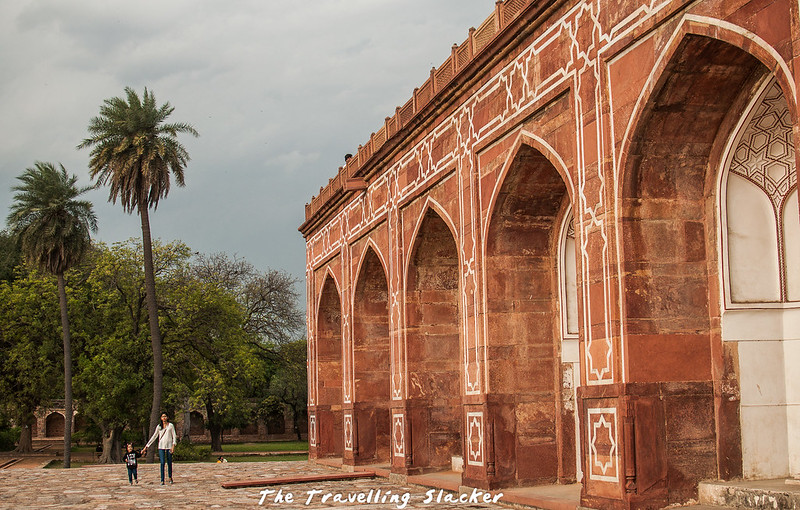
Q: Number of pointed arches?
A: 5